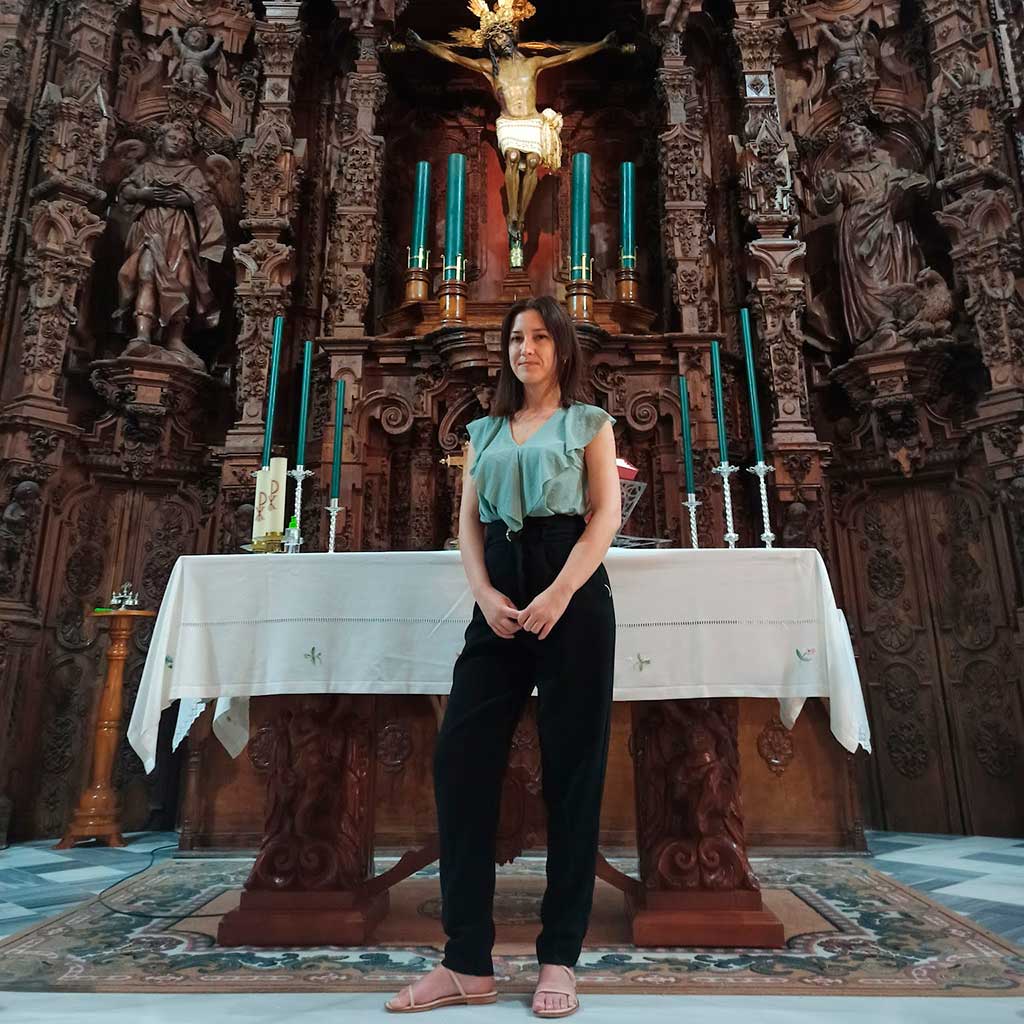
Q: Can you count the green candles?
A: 10